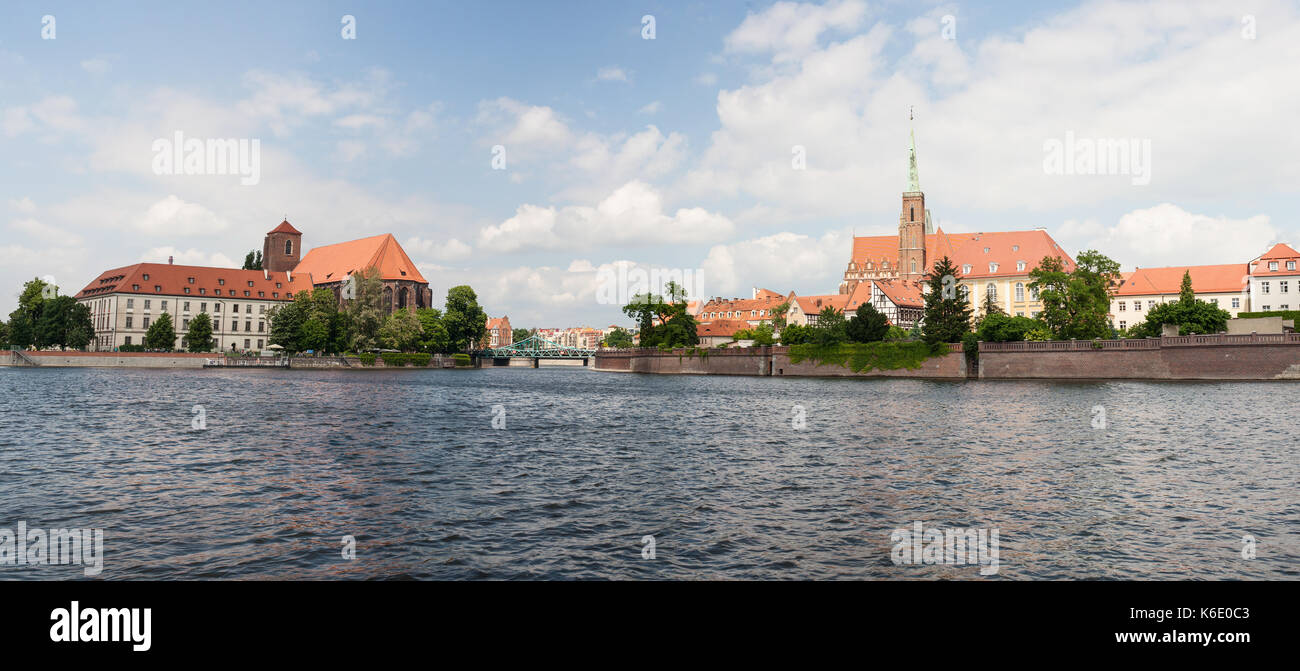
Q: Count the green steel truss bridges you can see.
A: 1